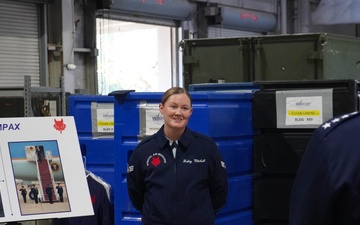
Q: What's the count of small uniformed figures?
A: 4